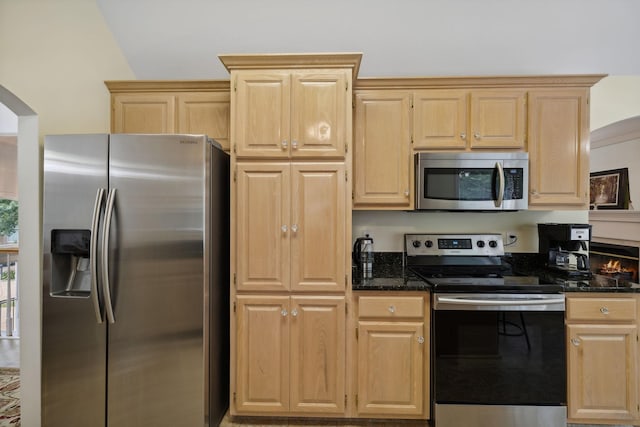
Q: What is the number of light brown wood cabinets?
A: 14